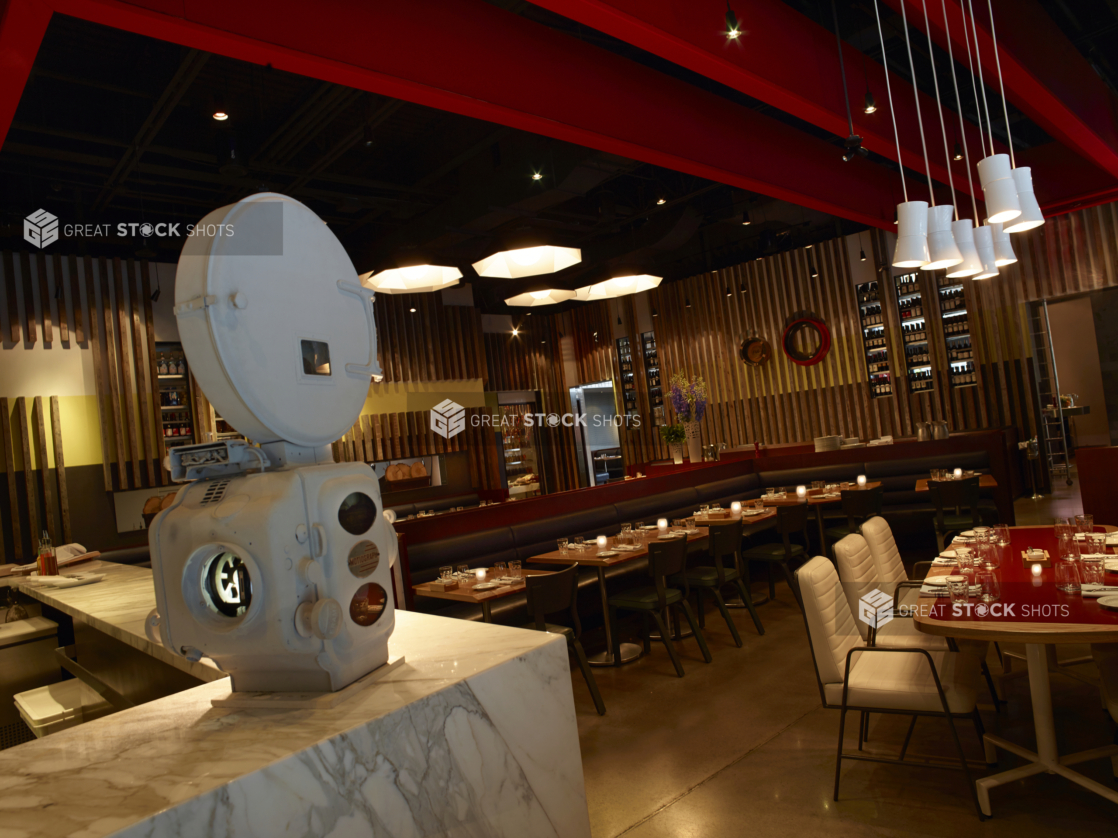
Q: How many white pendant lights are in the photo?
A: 7